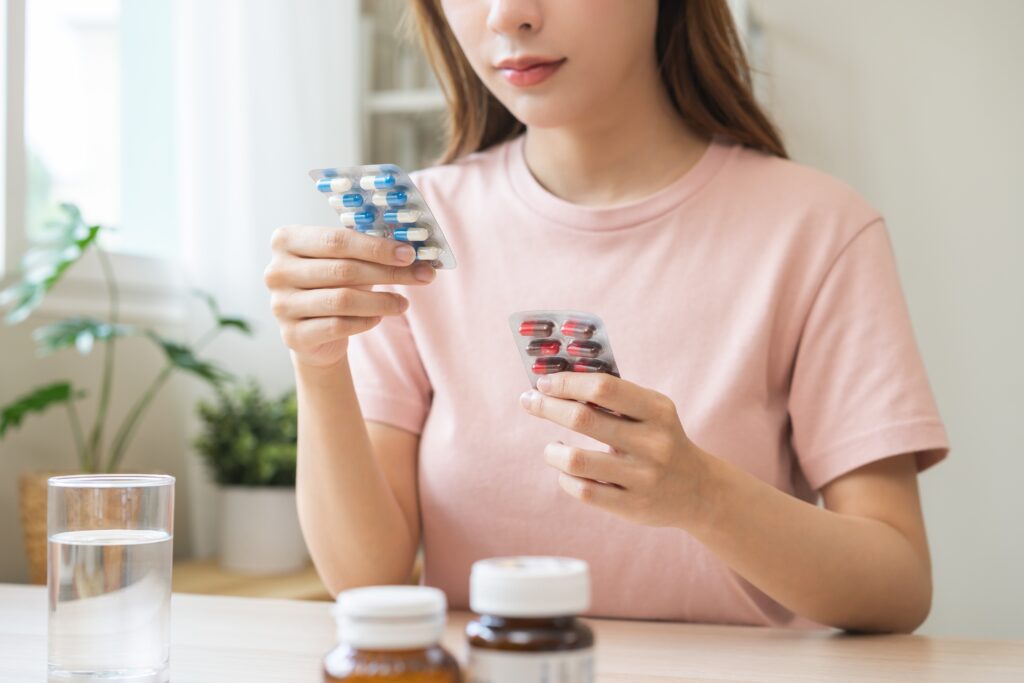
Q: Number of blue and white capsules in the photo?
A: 9